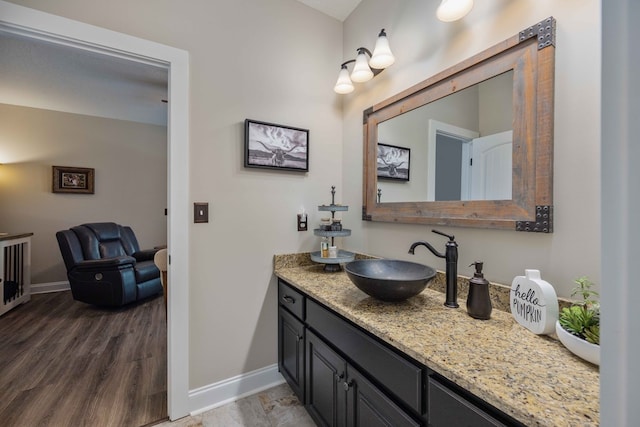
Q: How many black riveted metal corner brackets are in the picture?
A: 4